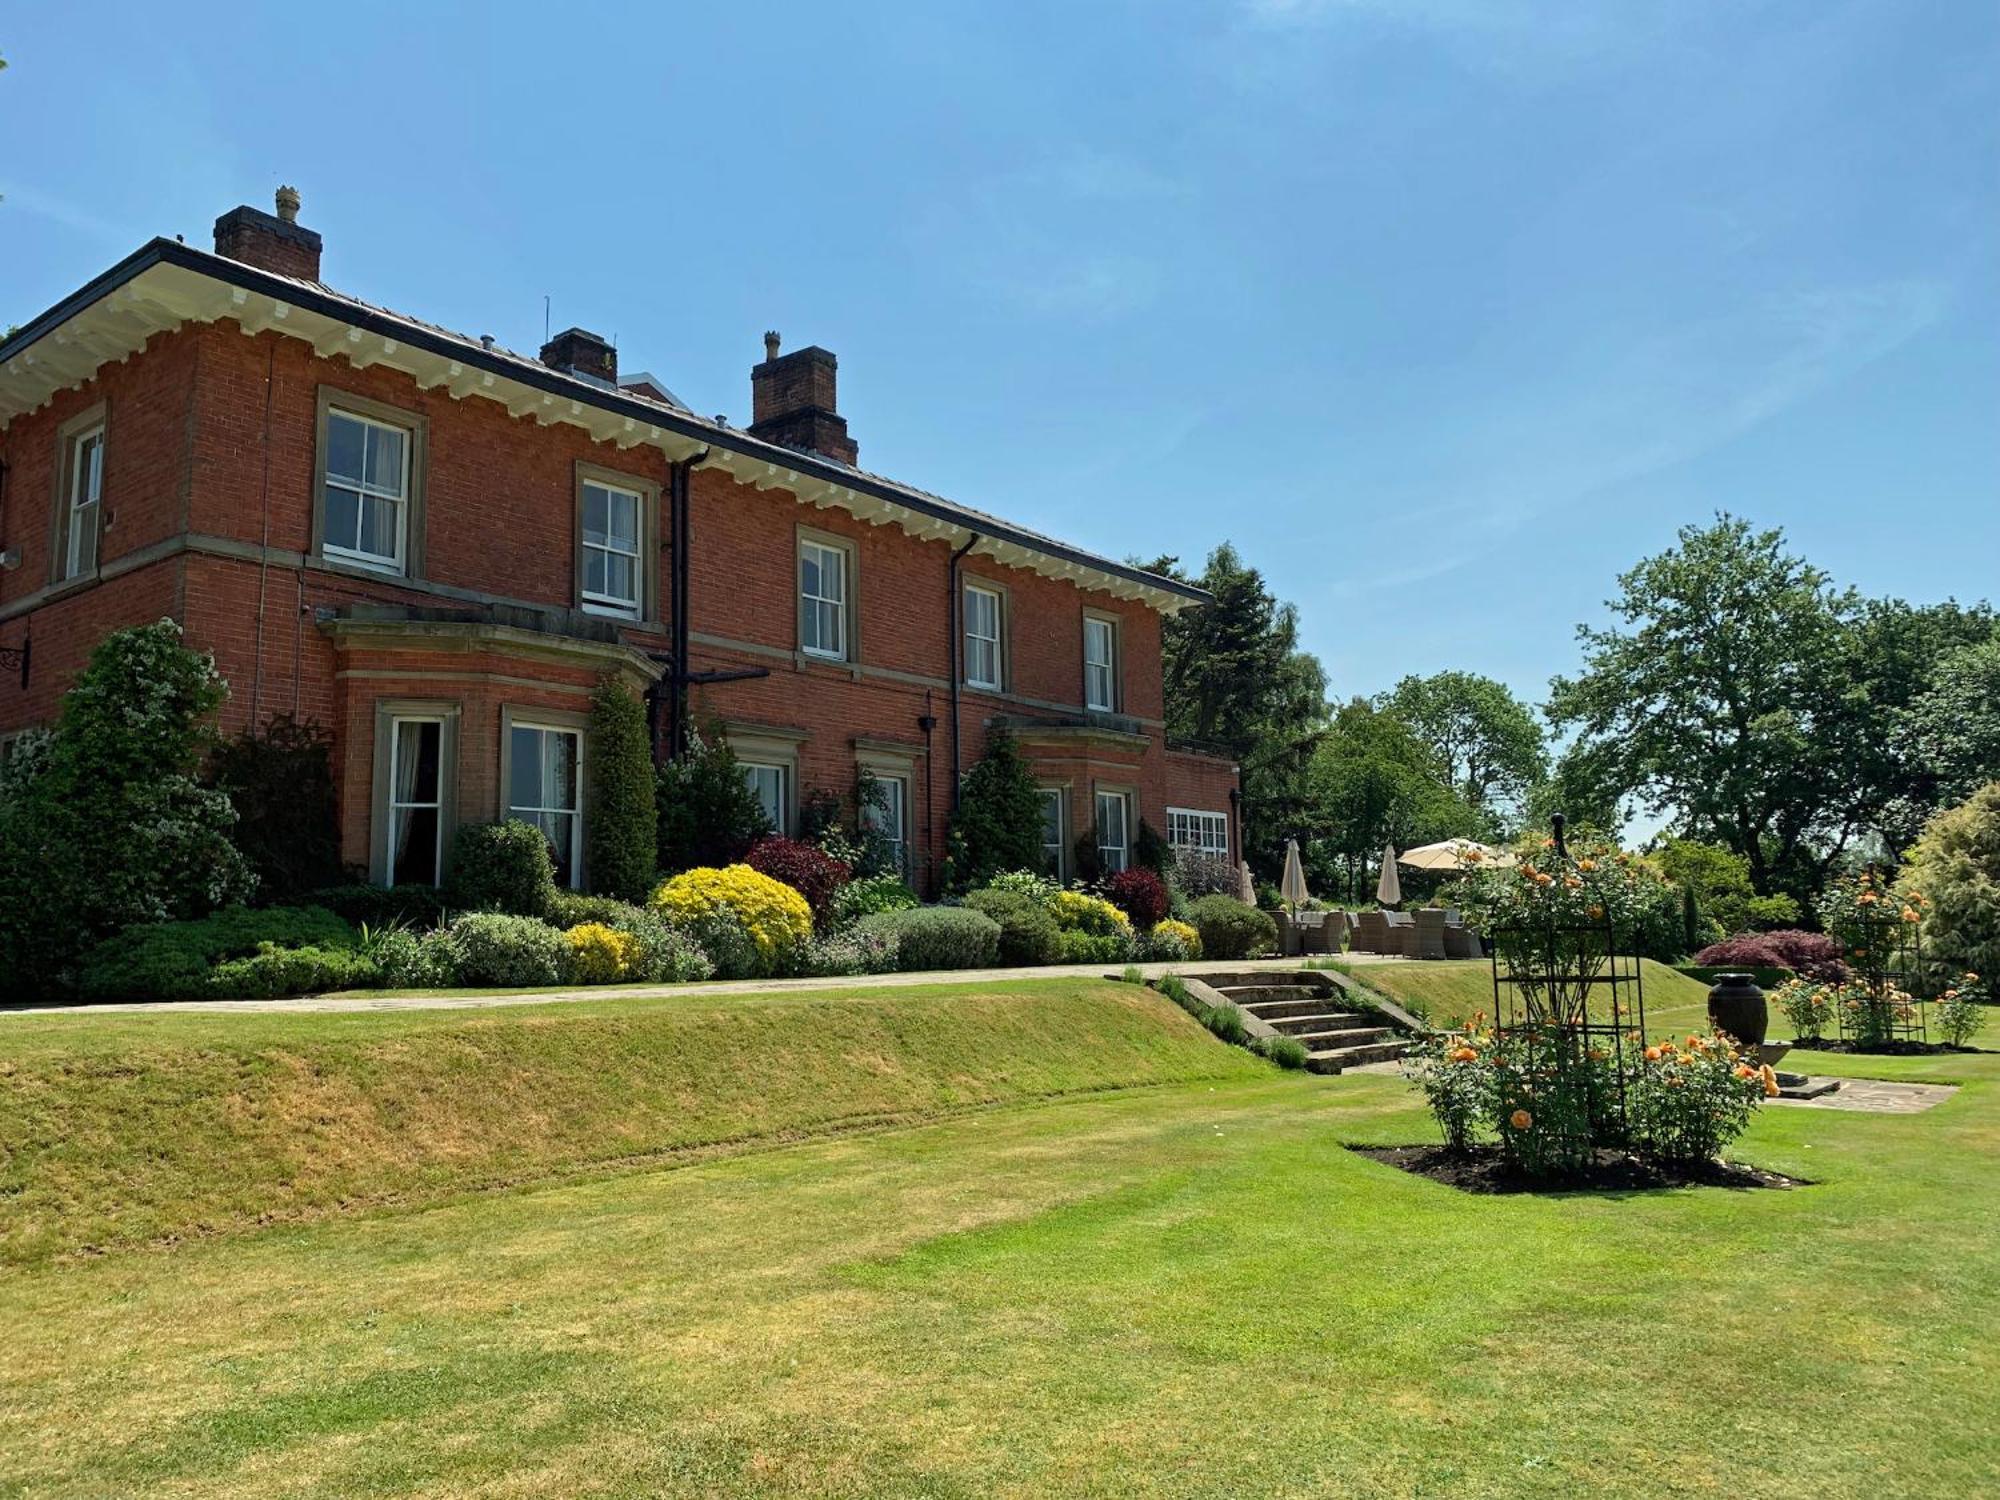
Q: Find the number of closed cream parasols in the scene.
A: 3